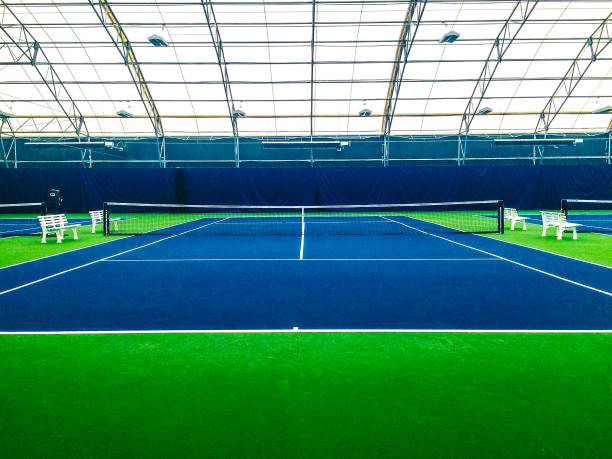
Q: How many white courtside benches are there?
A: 4